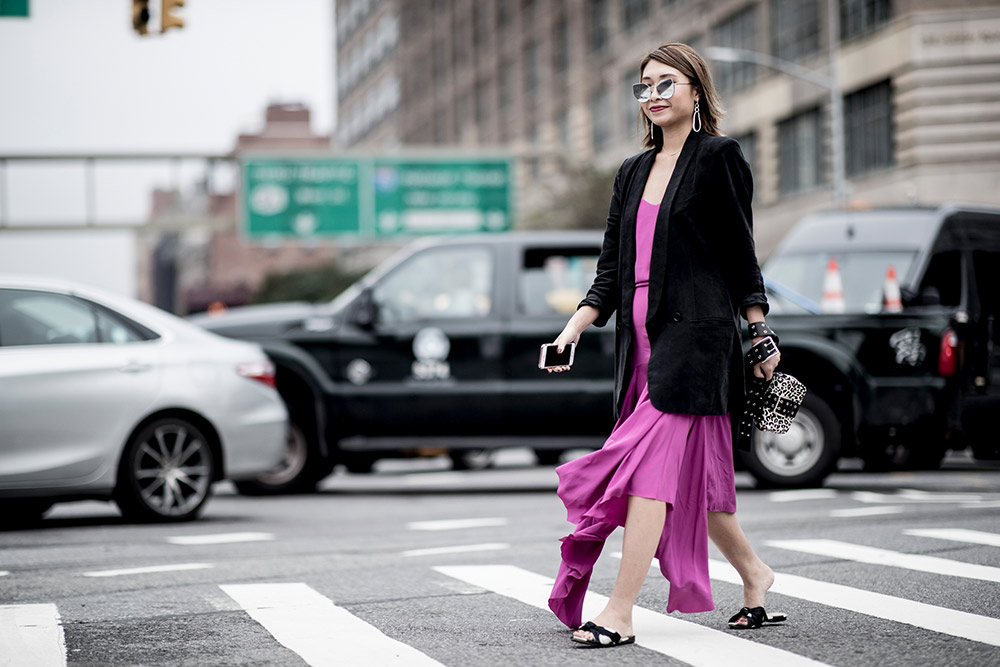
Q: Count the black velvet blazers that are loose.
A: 1